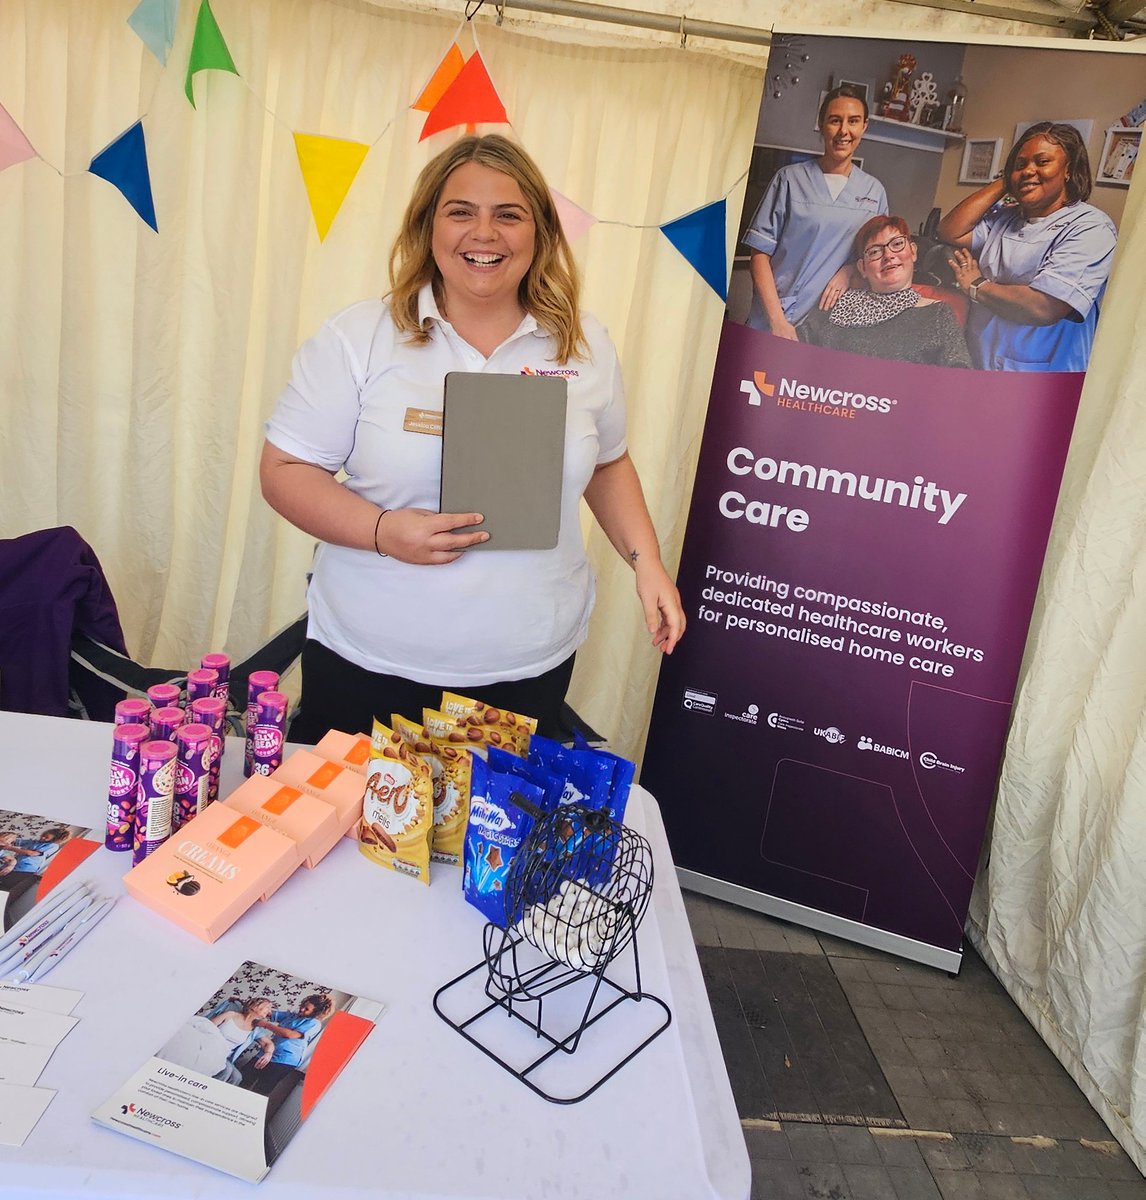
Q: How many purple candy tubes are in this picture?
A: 11